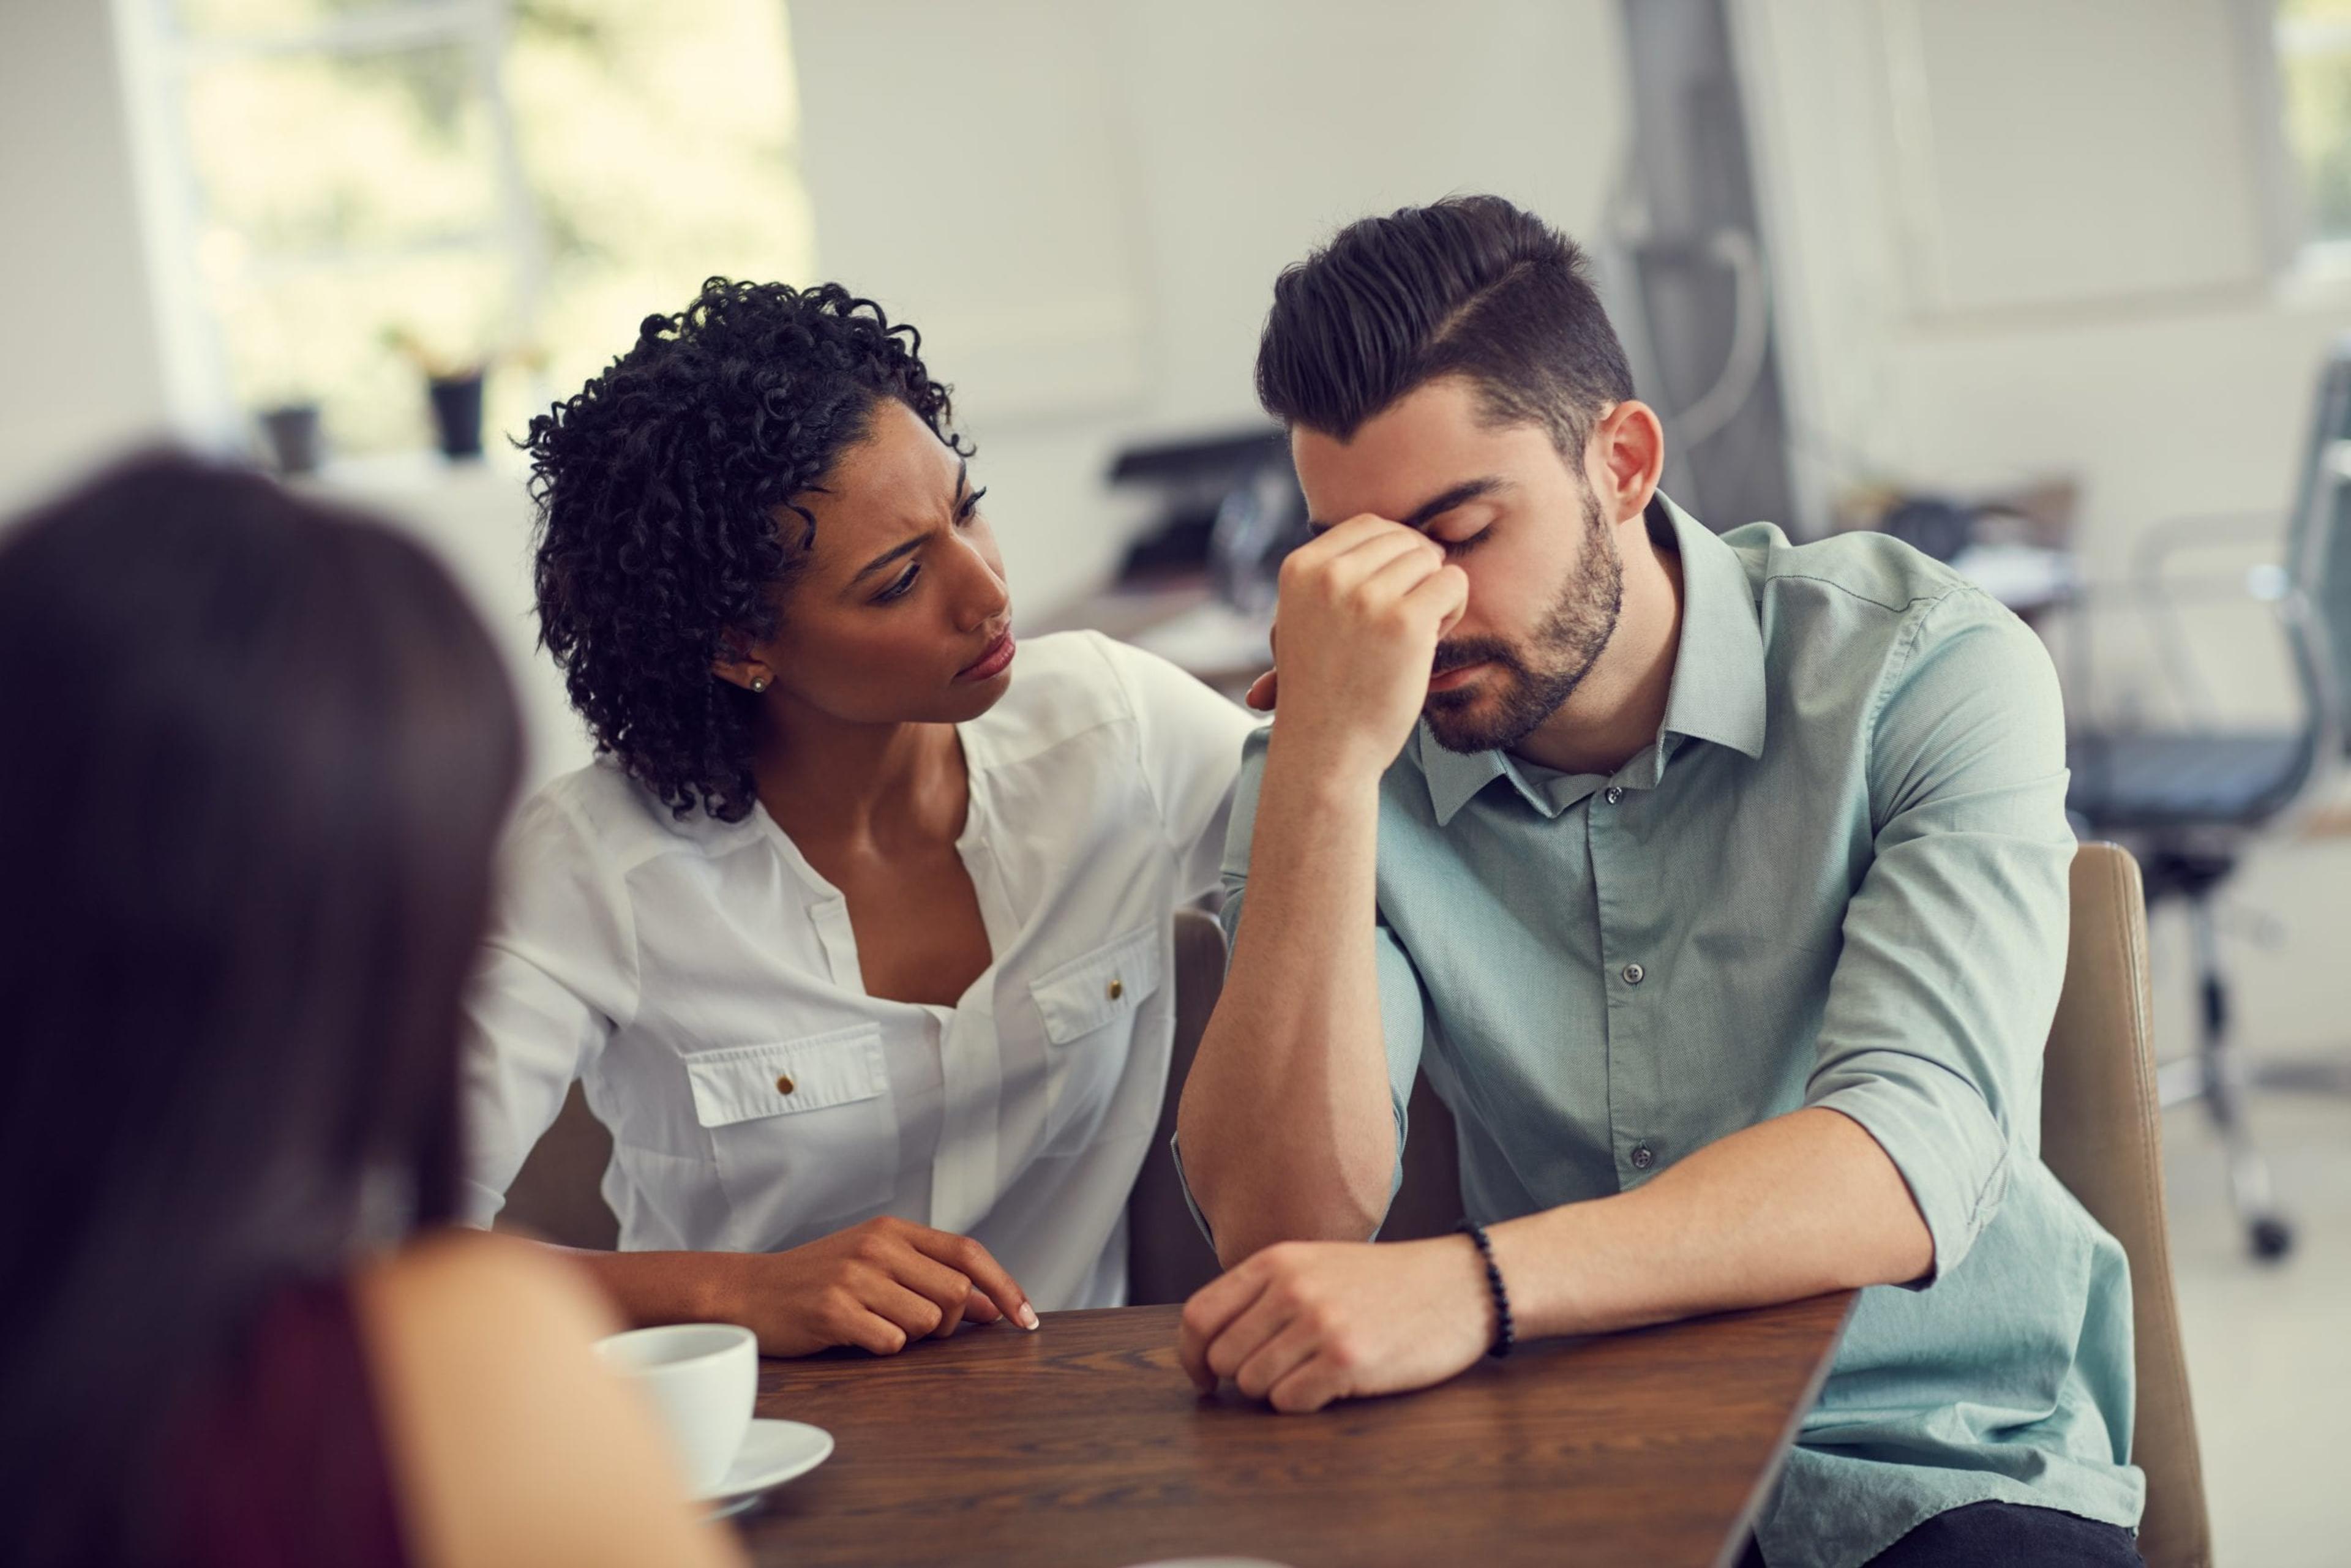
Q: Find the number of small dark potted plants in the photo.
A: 2